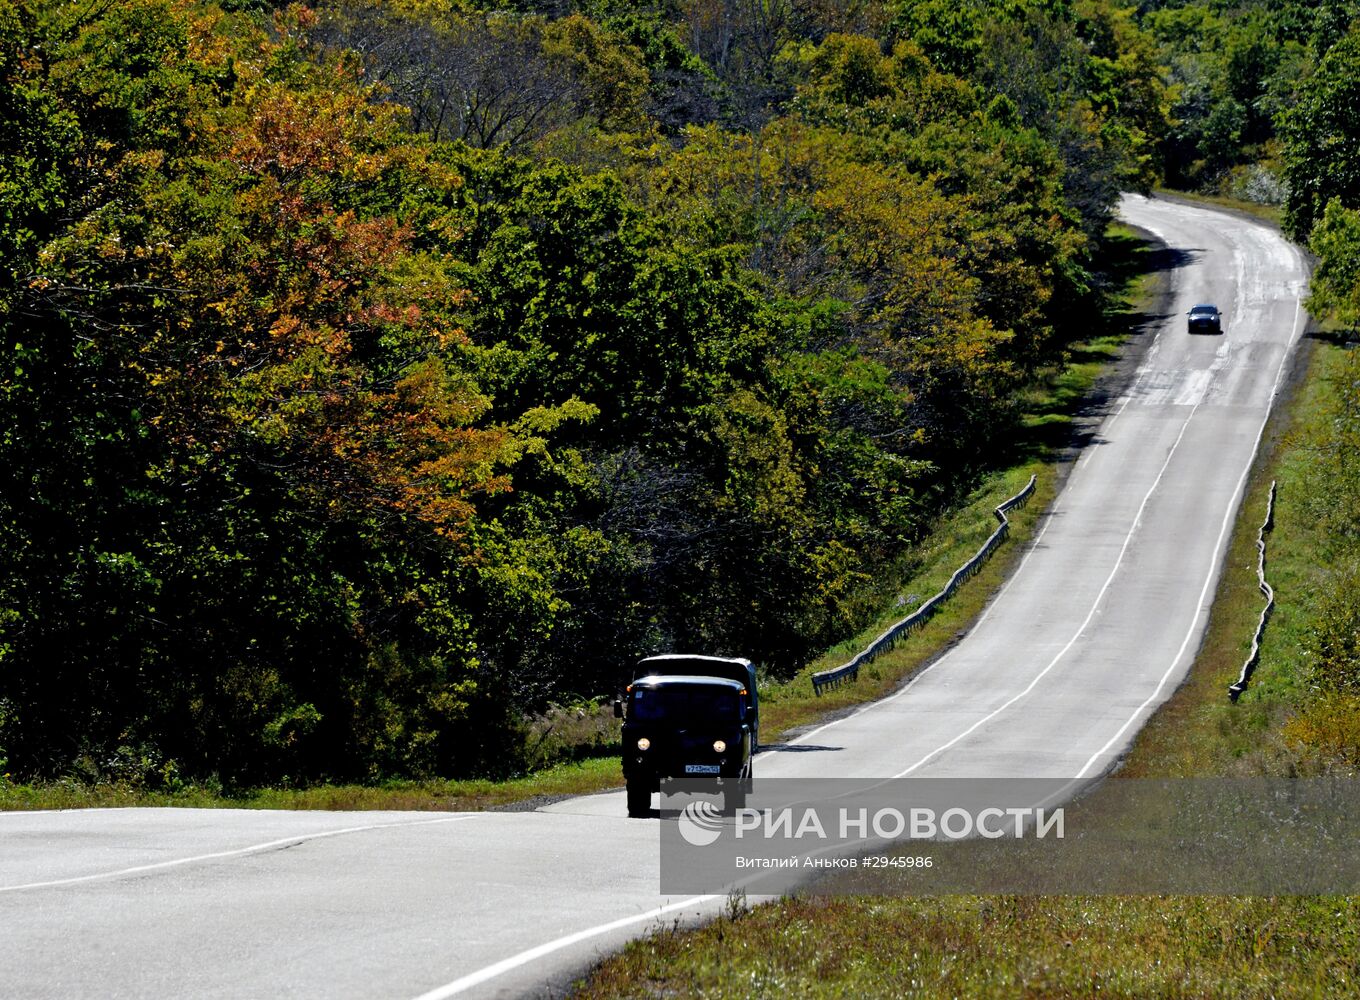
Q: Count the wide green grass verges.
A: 2